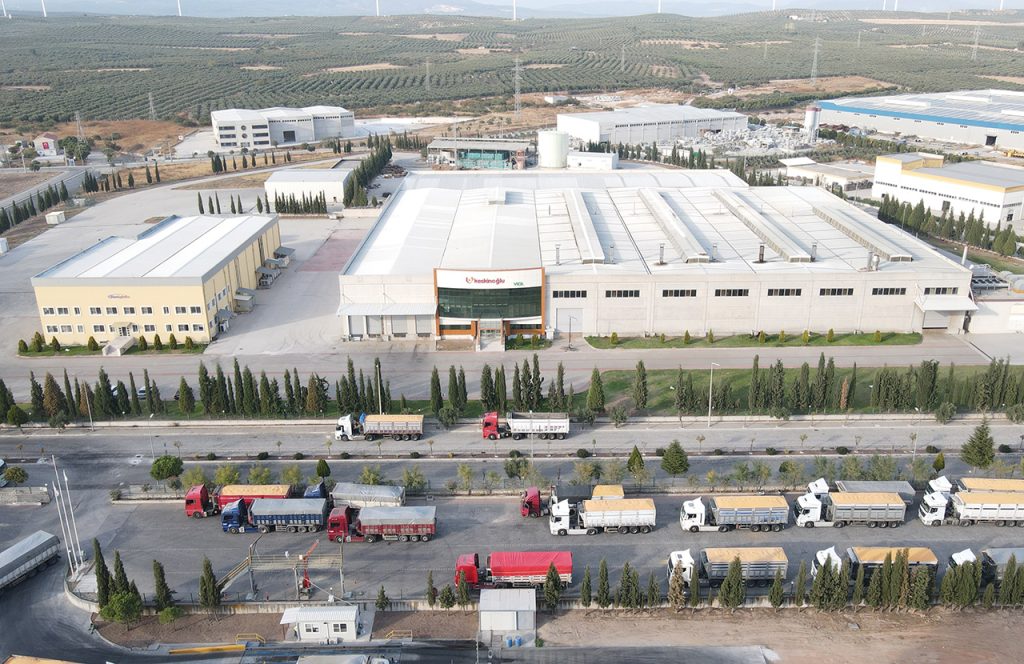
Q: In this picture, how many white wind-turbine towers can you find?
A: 10